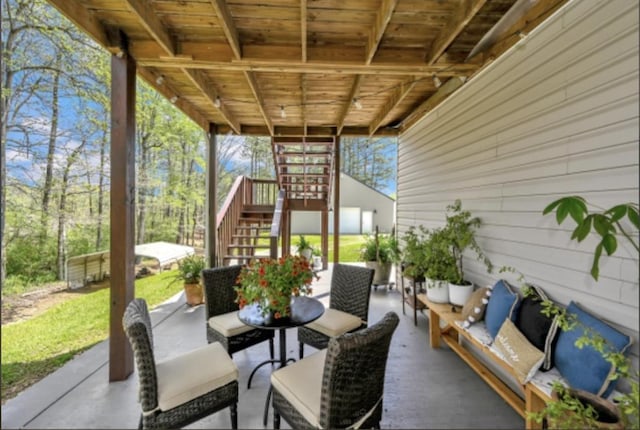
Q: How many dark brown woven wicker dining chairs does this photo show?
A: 4